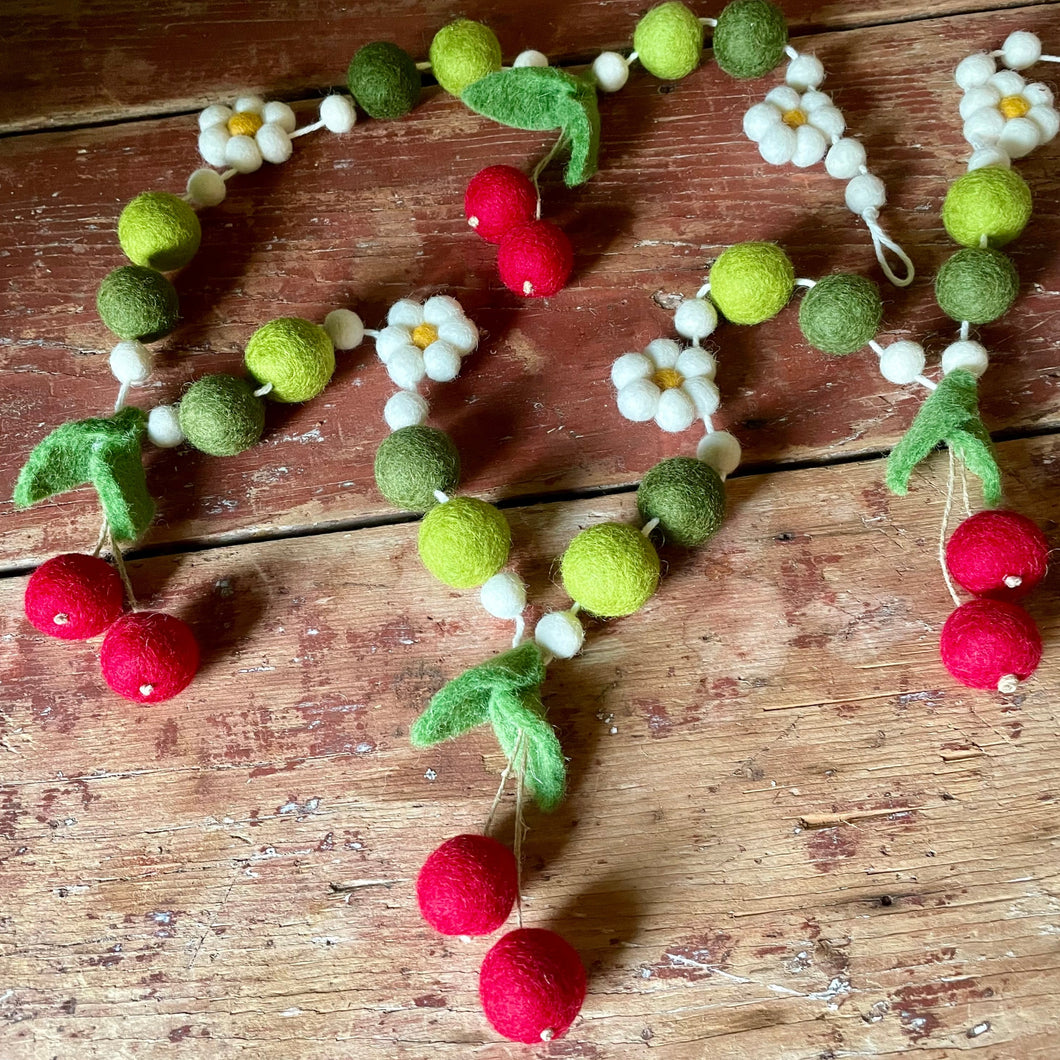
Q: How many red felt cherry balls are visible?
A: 8